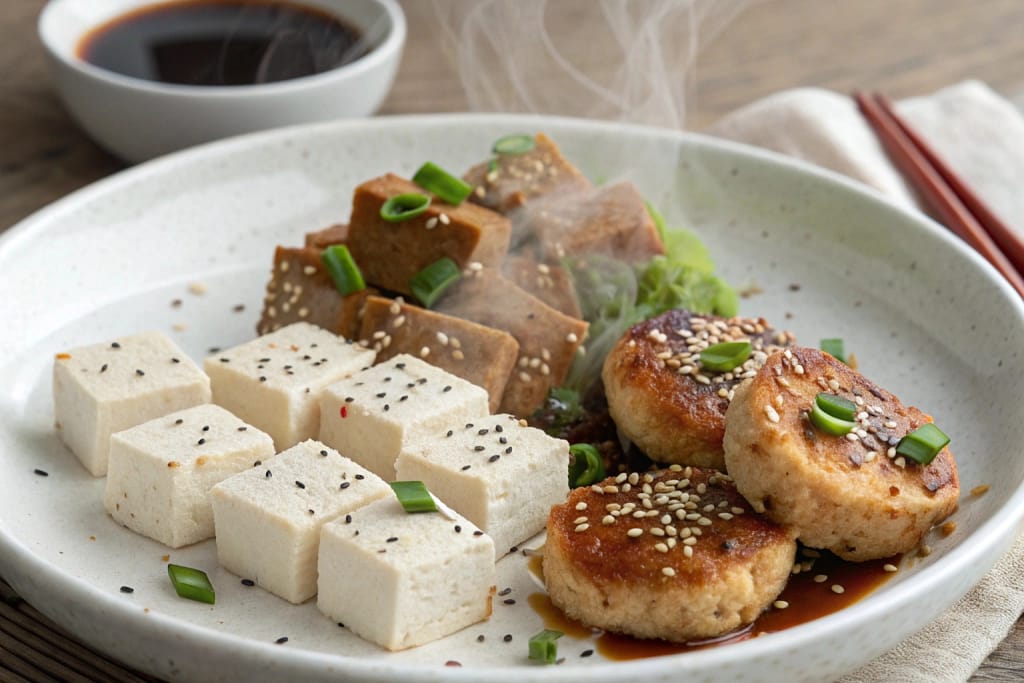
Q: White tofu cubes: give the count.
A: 7